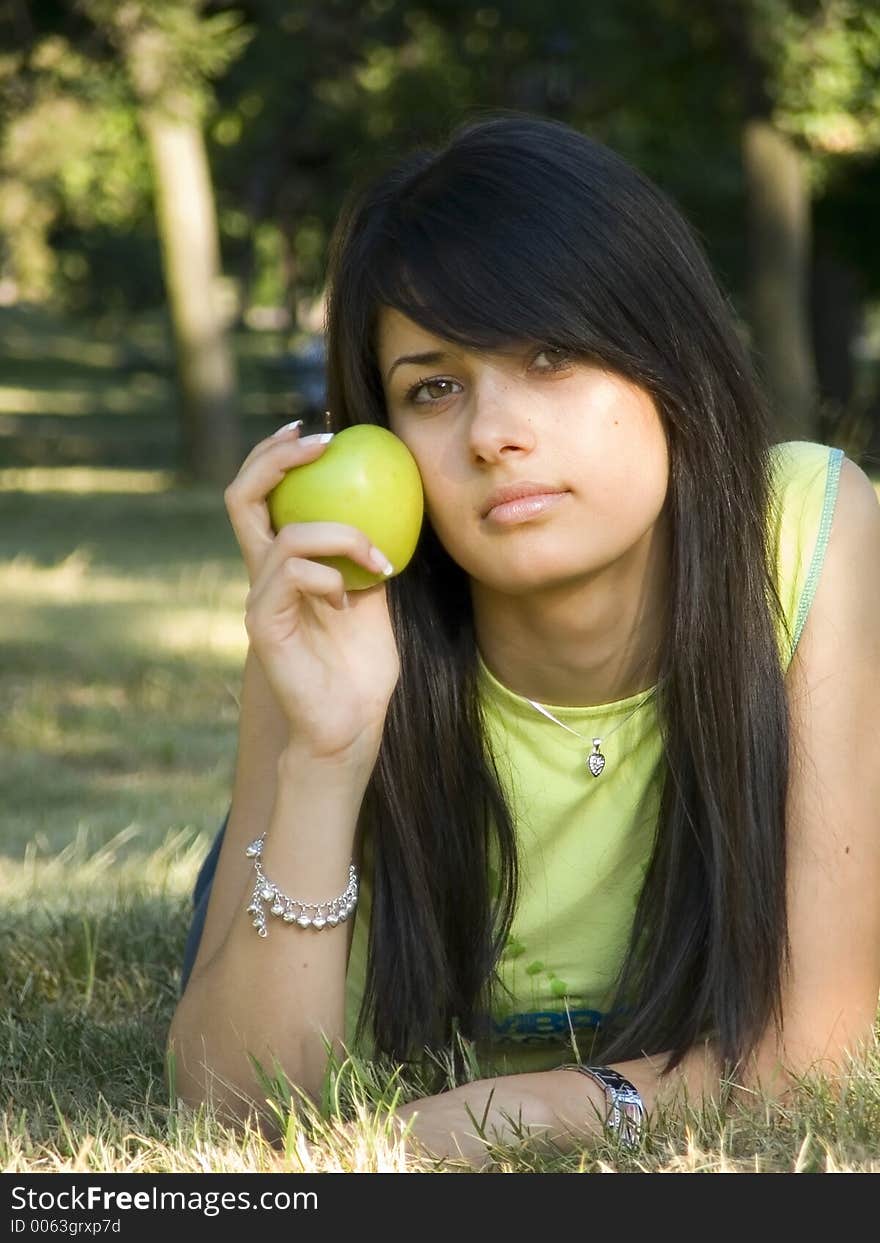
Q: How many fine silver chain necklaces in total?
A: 1